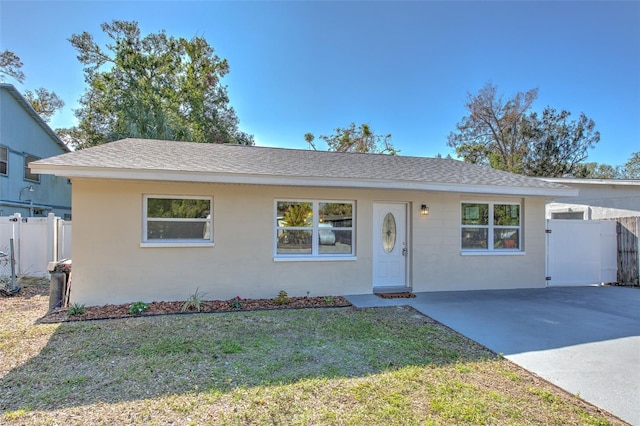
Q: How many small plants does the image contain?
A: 6